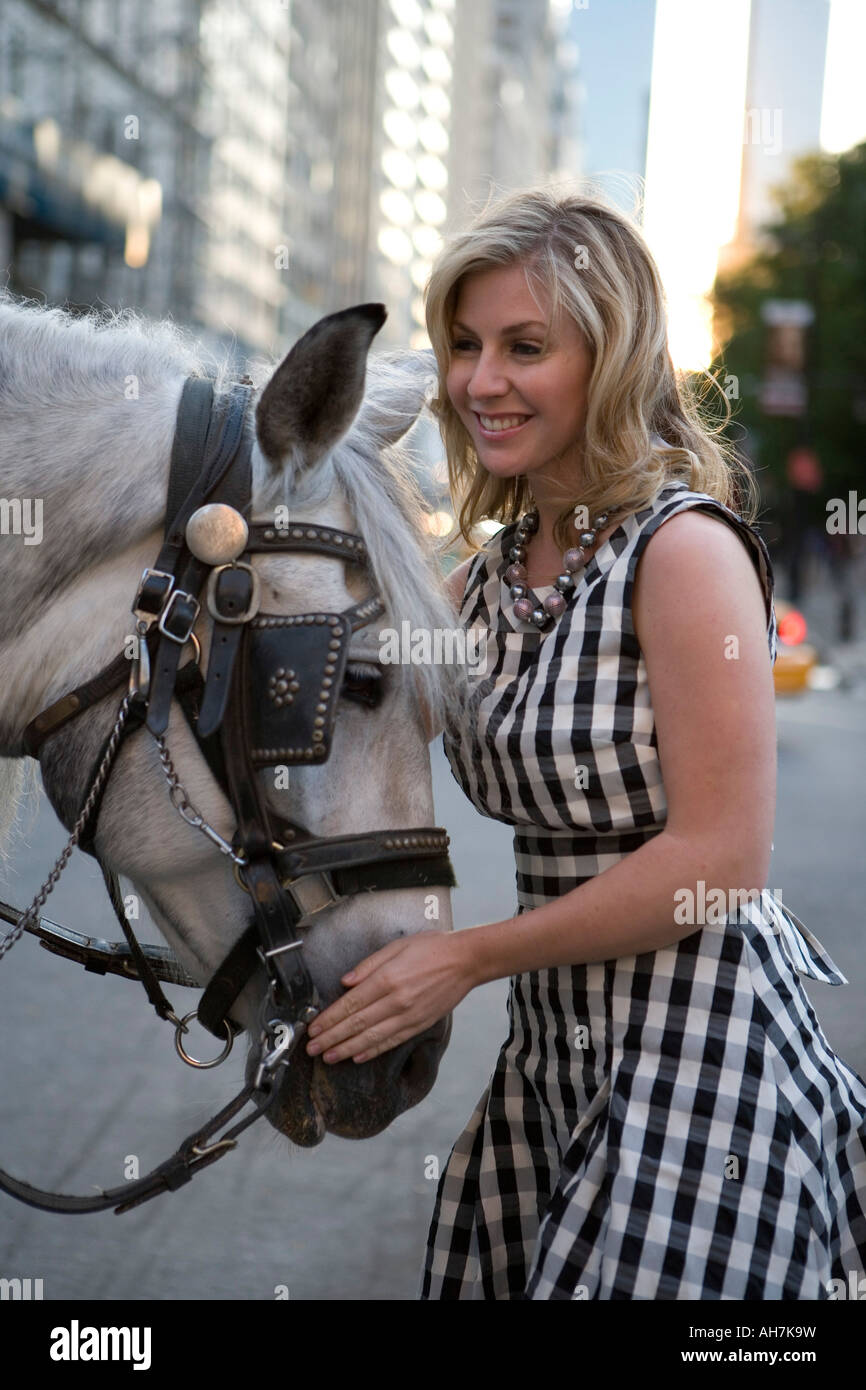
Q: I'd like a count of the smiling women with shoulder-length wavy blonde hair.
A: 1